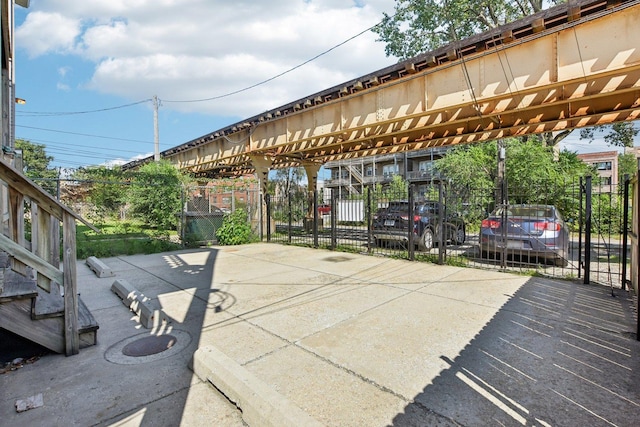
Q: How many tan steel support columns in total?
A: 2